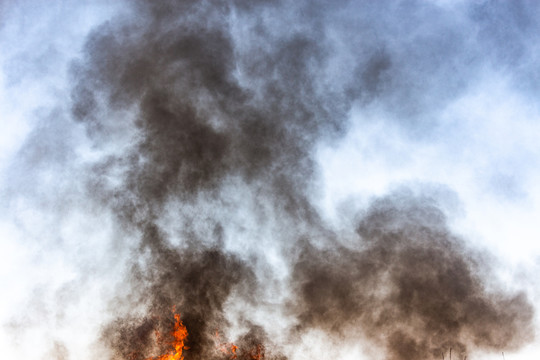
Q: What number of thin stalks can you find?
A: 4